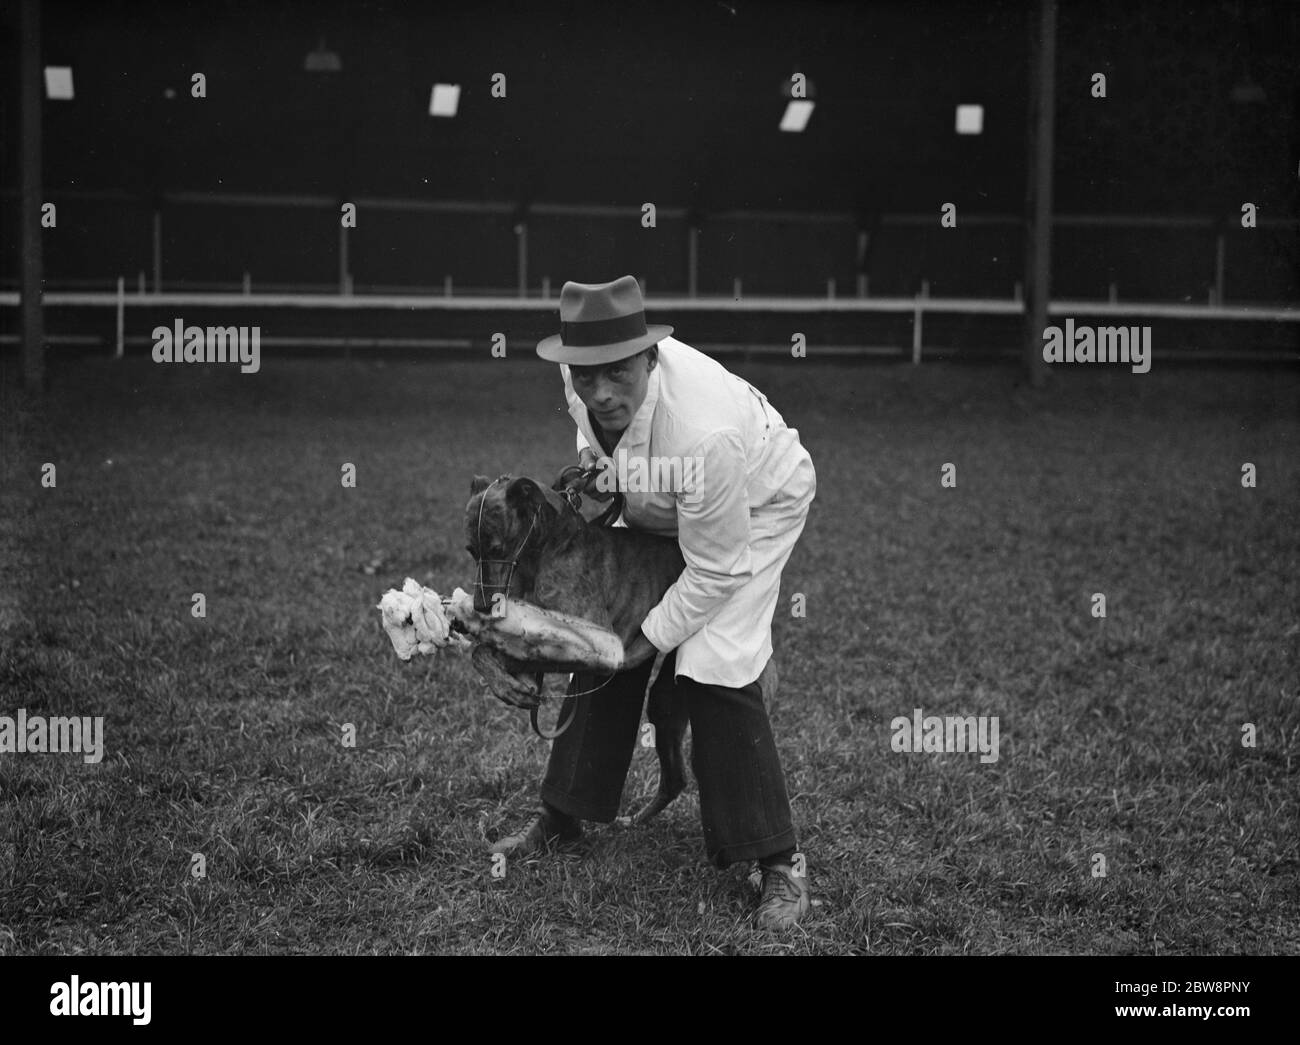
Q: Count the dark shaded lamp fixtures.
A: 3